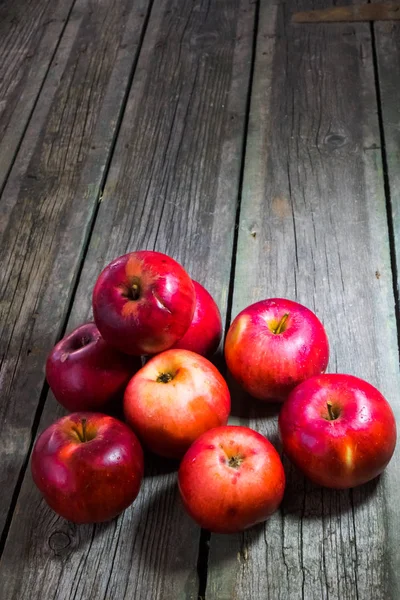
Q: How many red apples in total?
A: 8